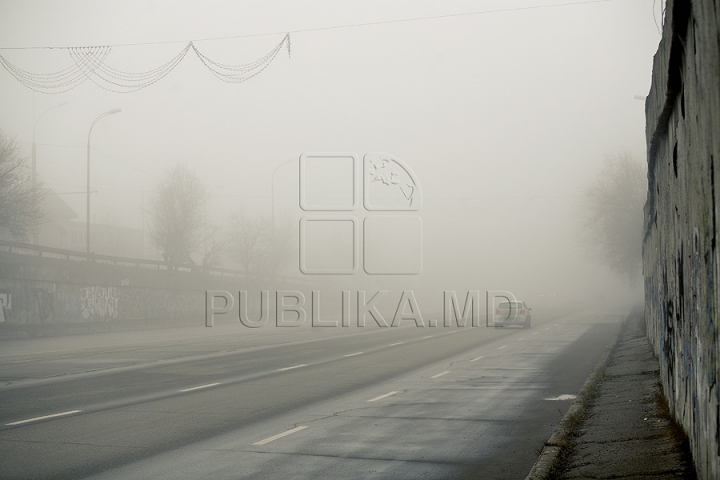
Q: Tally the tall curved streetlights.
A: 3